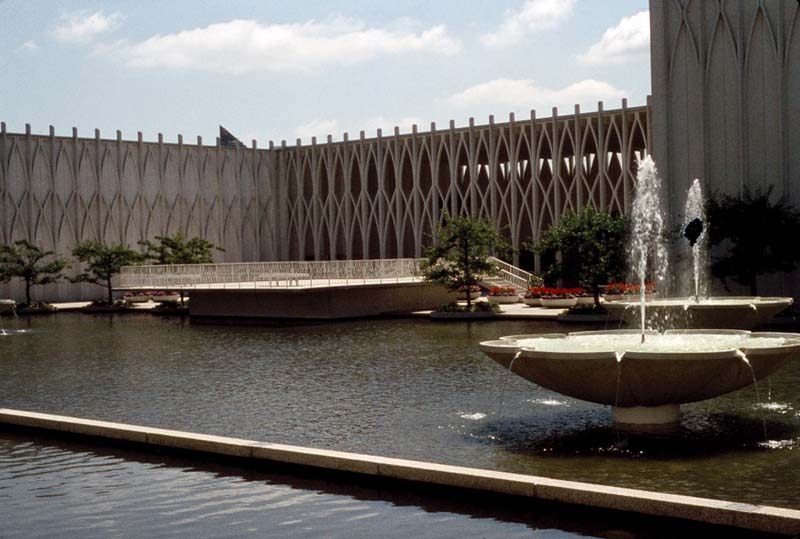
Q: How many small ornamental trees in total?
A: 6